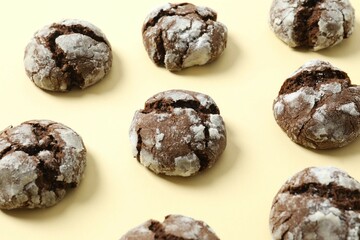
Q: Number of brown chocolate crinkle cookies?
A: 8